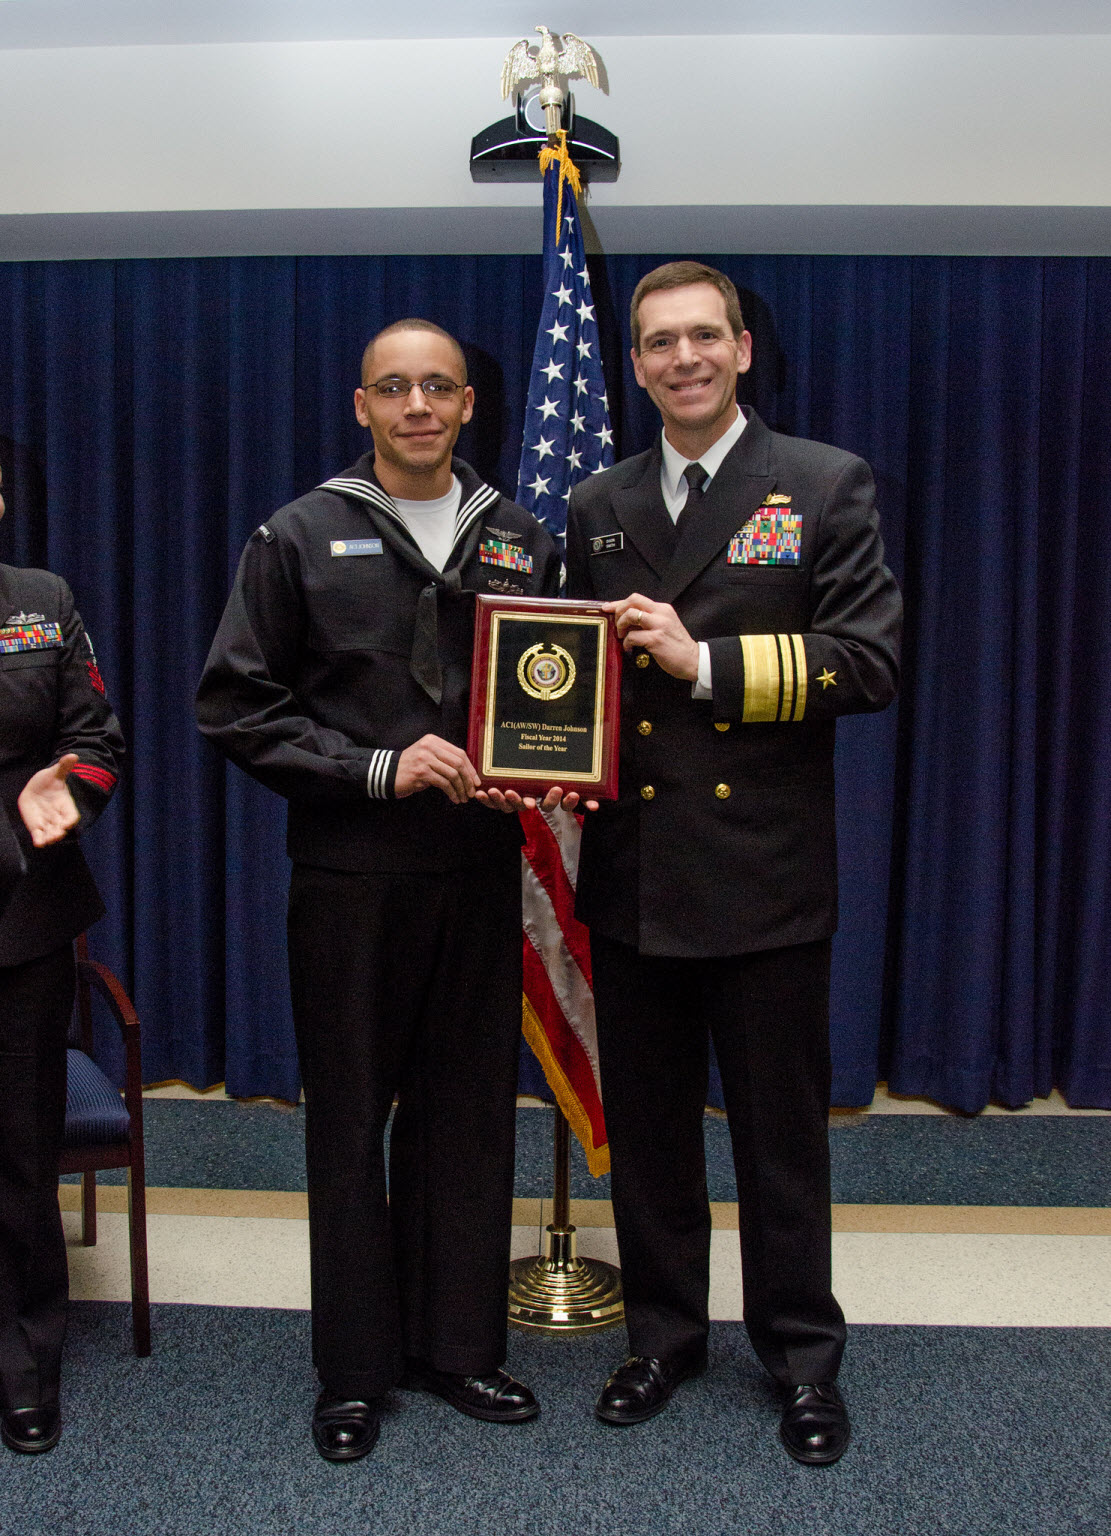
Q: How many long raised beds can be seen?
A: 0